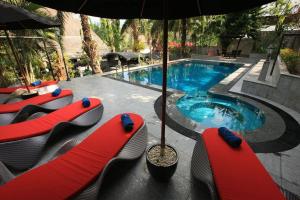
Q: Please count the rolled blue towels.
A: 5